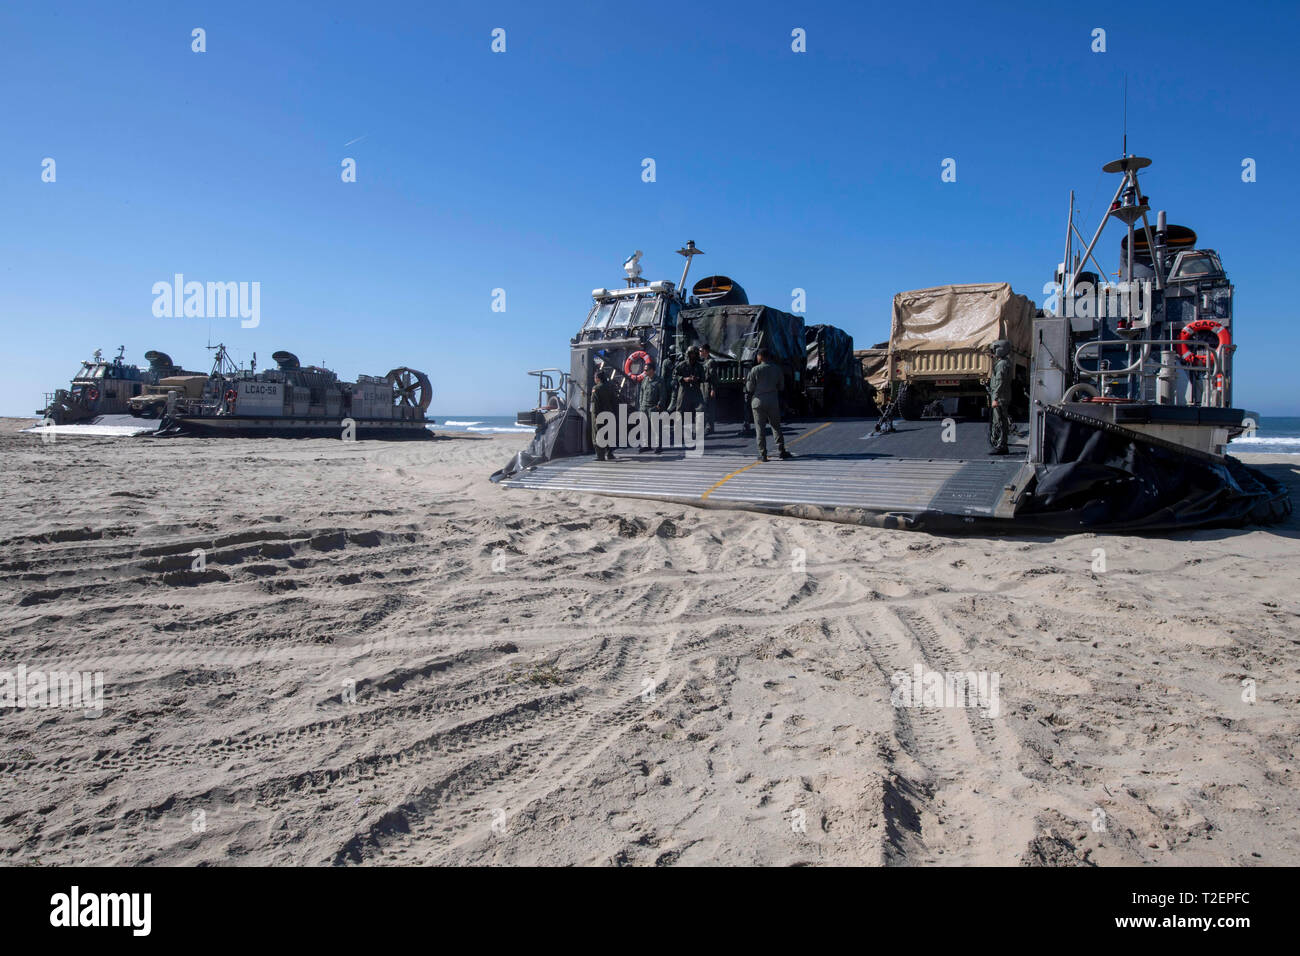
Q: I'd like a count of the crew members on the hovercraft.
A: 7